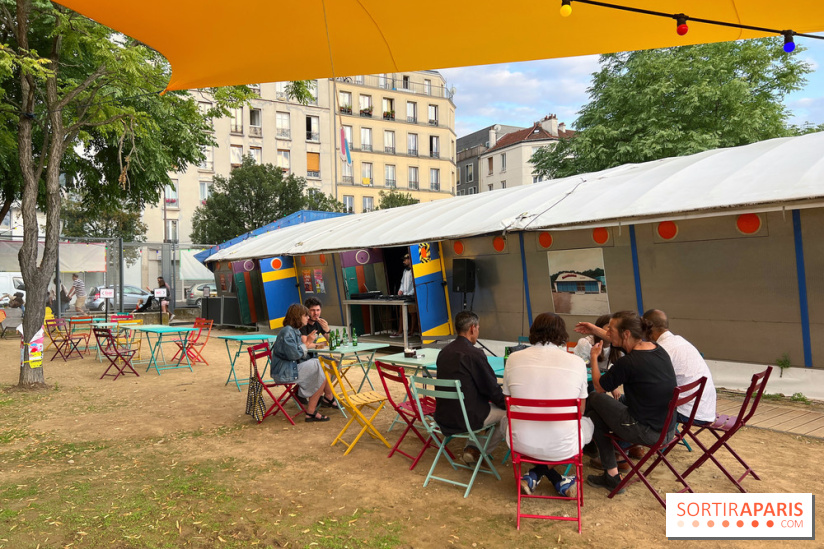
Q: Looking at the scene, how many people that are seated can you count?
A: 7